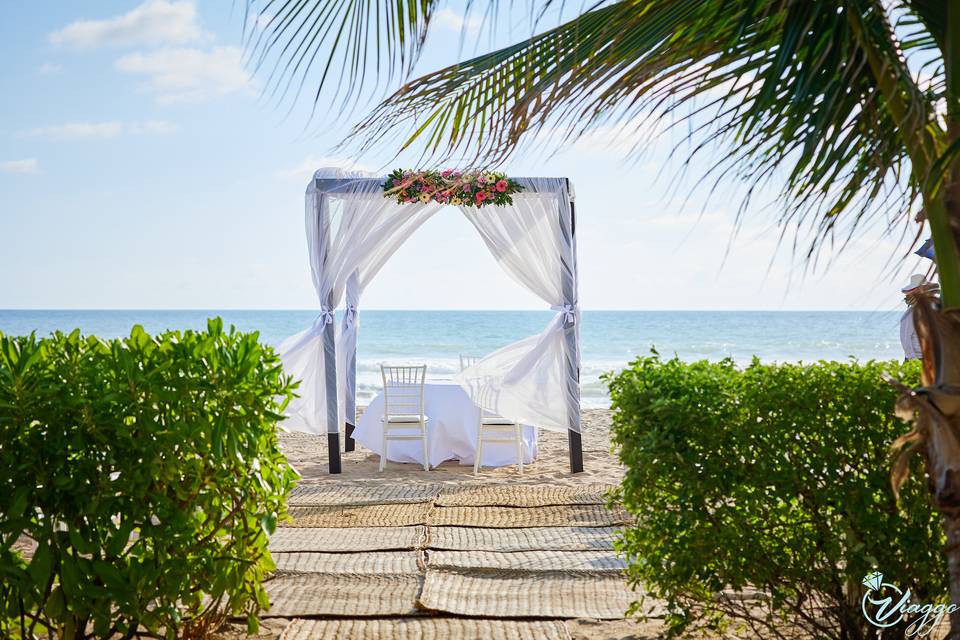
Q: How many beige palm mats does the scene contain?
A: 11